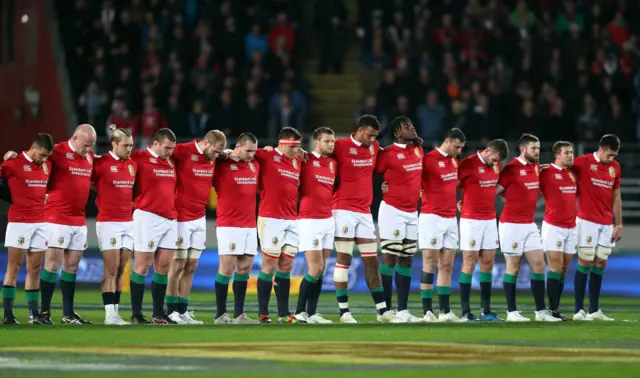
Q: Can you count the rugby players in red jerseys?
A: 15